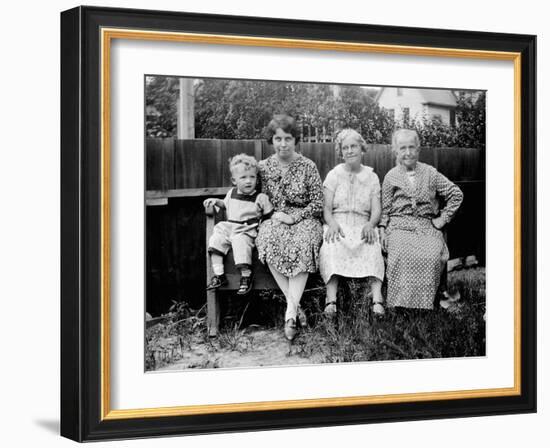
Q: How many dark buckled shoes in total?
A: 2